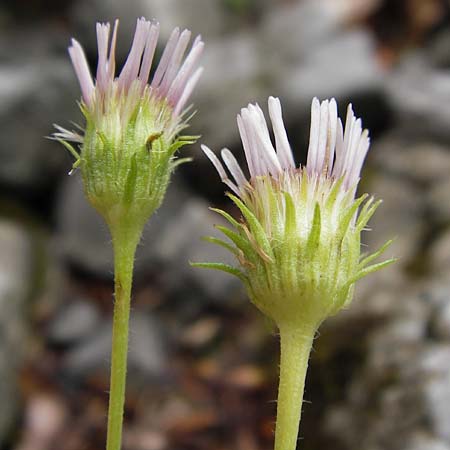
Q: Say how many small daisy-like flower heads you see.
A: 2